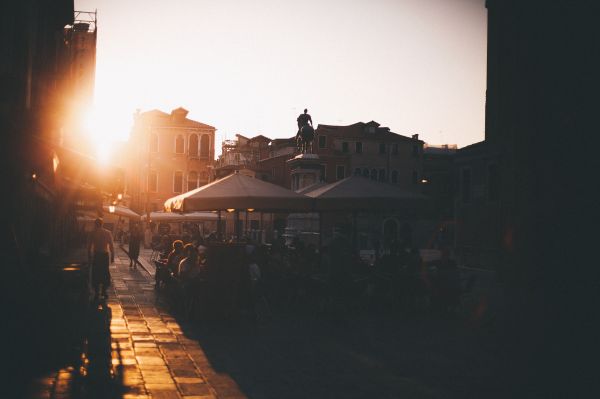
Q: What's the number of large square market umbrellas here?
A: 2